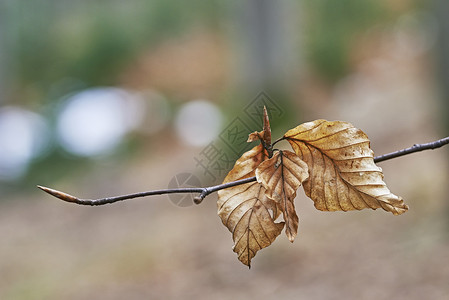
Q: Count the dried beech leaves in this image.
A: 3